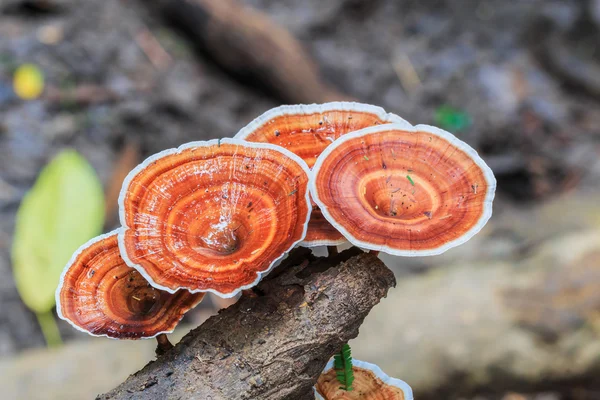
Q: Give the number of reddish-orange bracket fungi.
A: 5